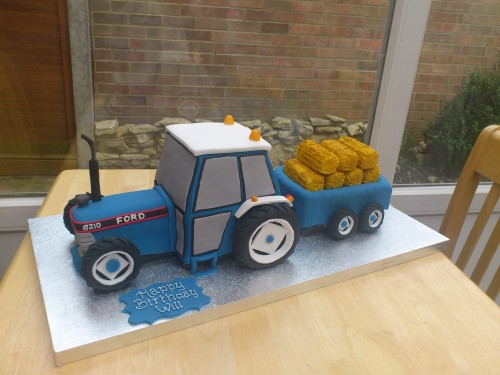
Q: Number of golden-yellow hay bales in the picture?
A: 7